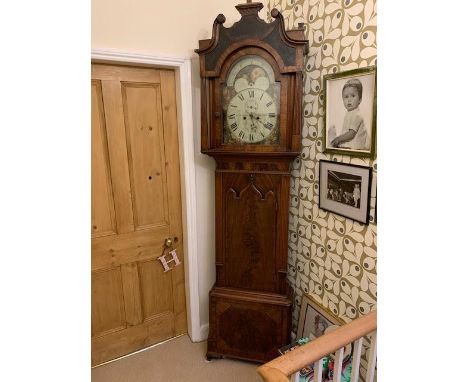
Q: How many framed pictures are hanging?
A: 2